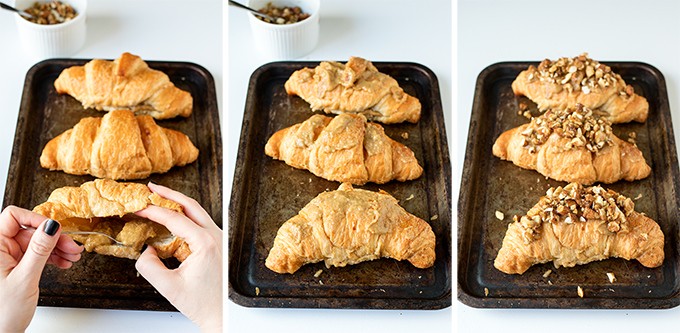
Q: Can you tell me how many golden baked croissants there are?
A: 9